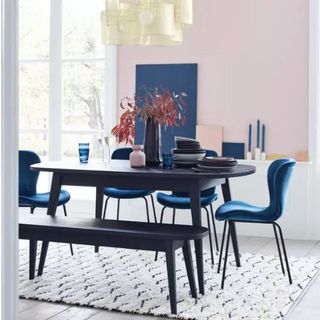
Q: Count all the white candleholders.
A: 3